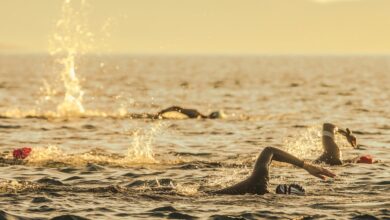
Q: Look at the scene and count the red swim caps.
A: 2